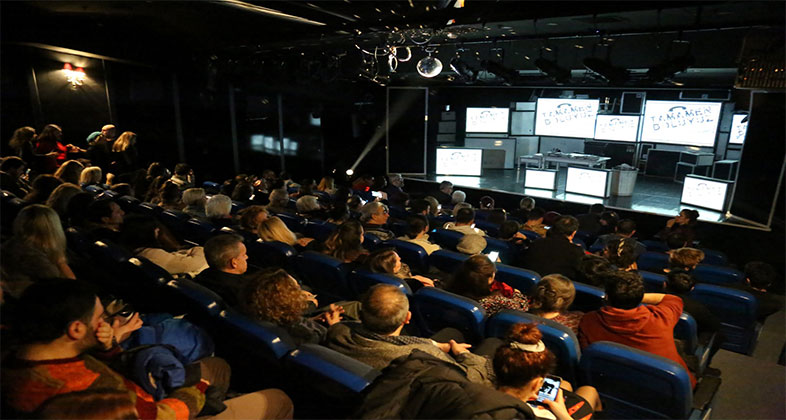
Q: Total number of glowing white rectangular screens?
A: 9